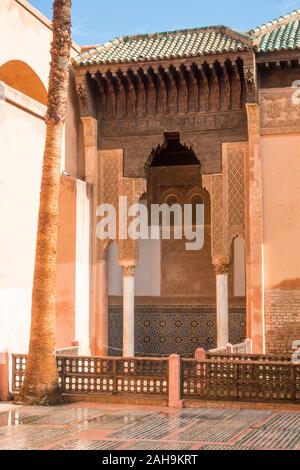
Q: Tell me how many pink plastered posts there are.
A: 5